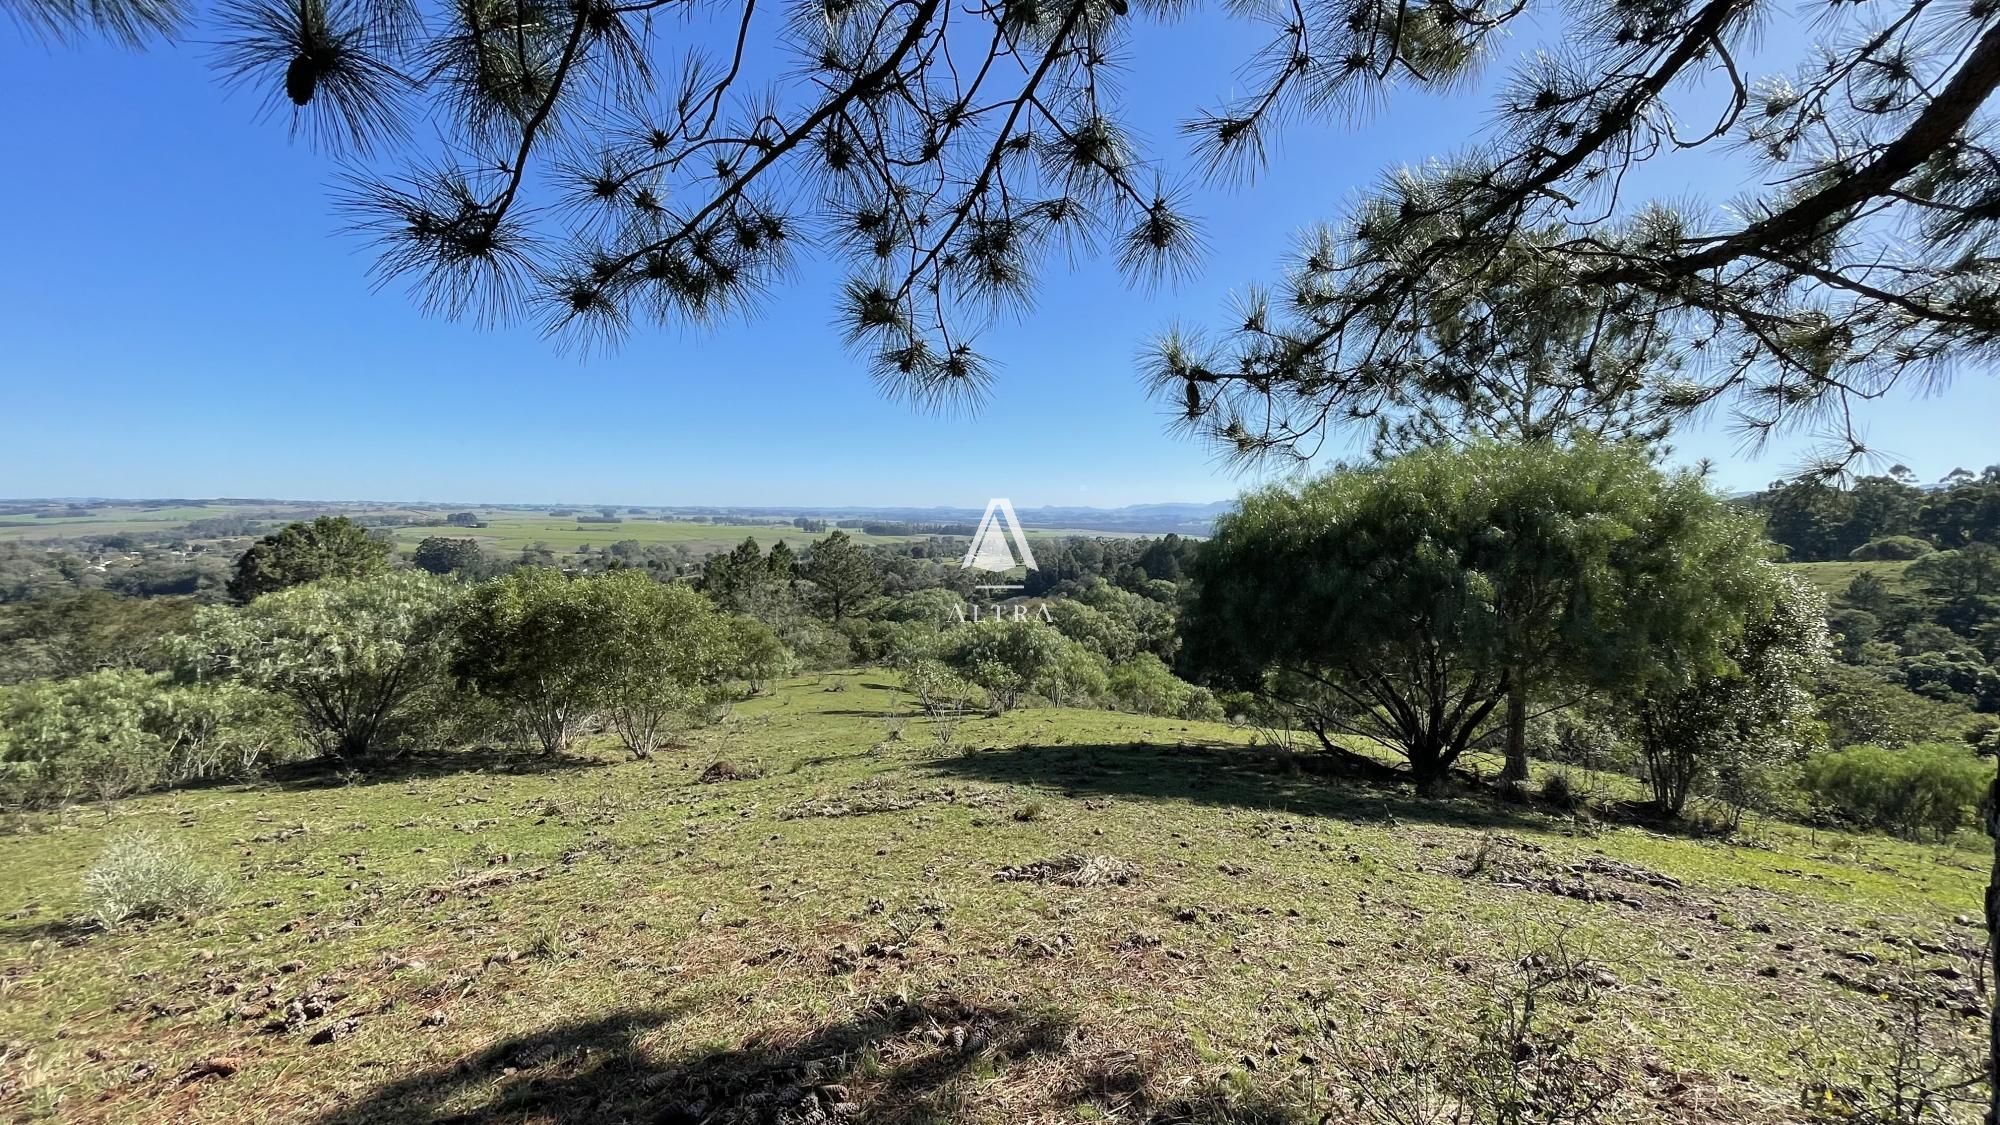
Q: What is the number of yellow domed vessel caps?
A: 0